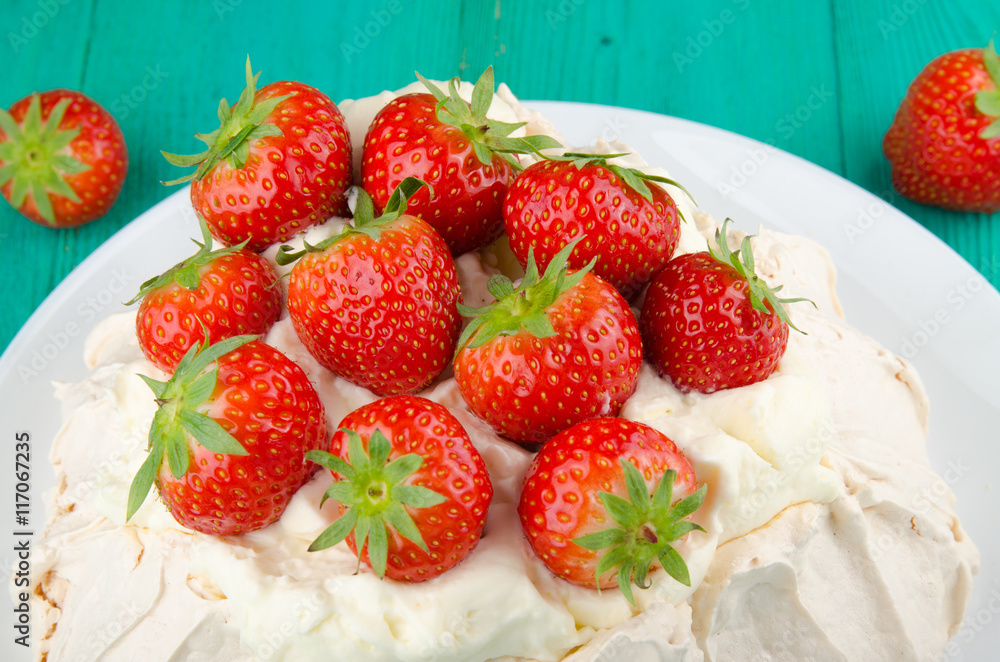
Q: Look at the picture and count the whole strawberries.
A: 12